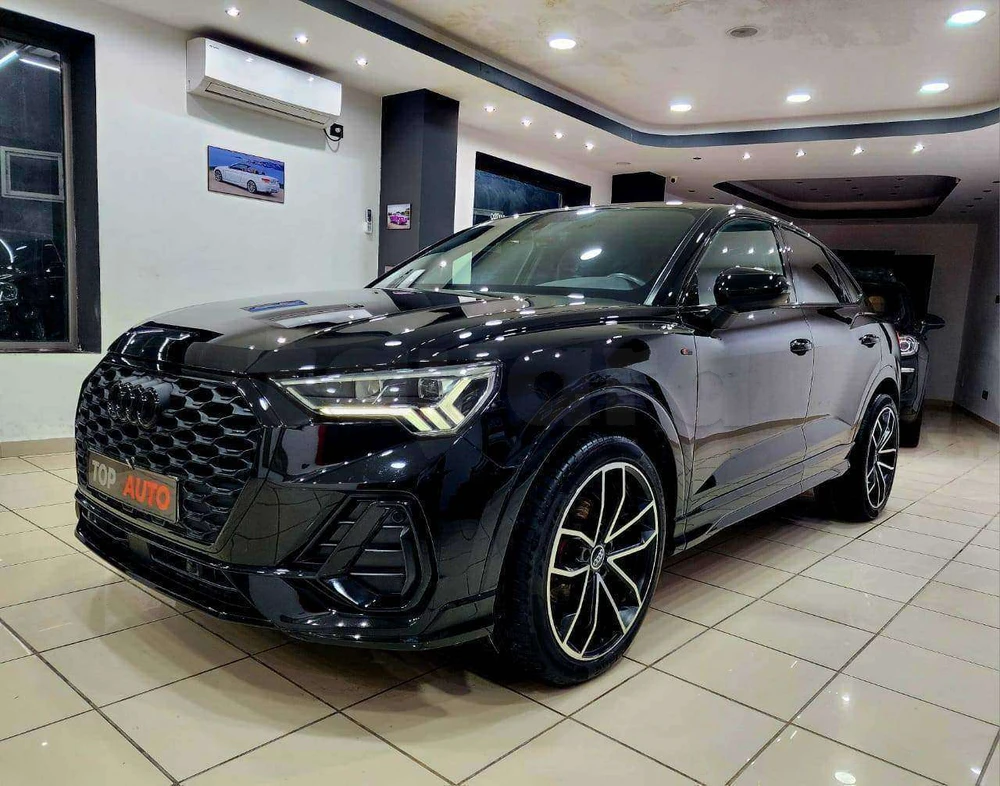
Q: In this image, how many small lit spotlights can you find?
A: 11